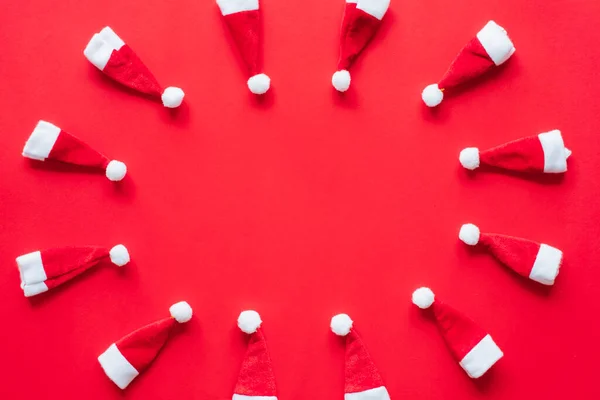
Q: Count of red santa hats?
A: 12